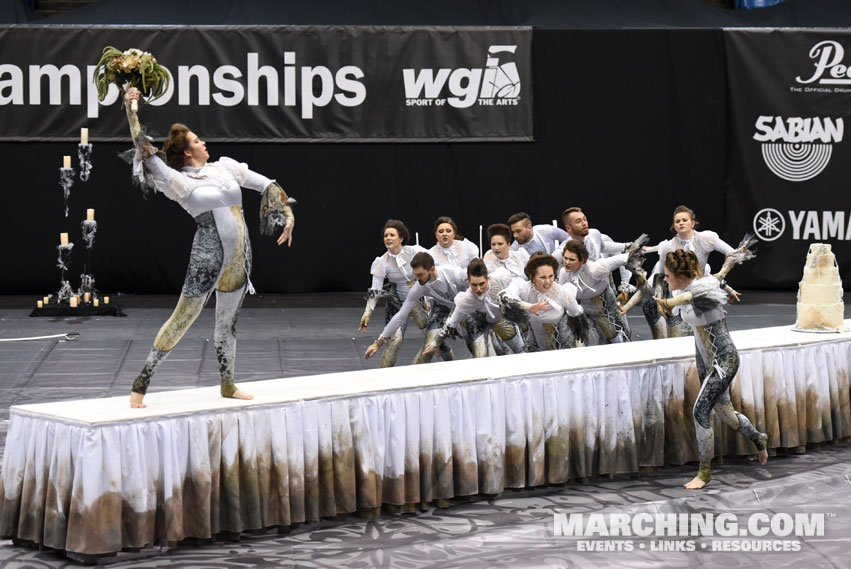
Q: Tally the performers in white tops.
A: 12